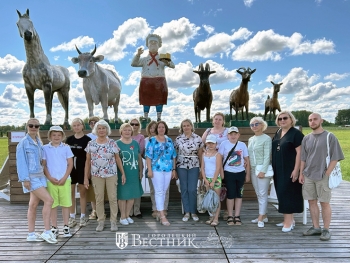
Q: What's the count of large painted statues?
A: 6